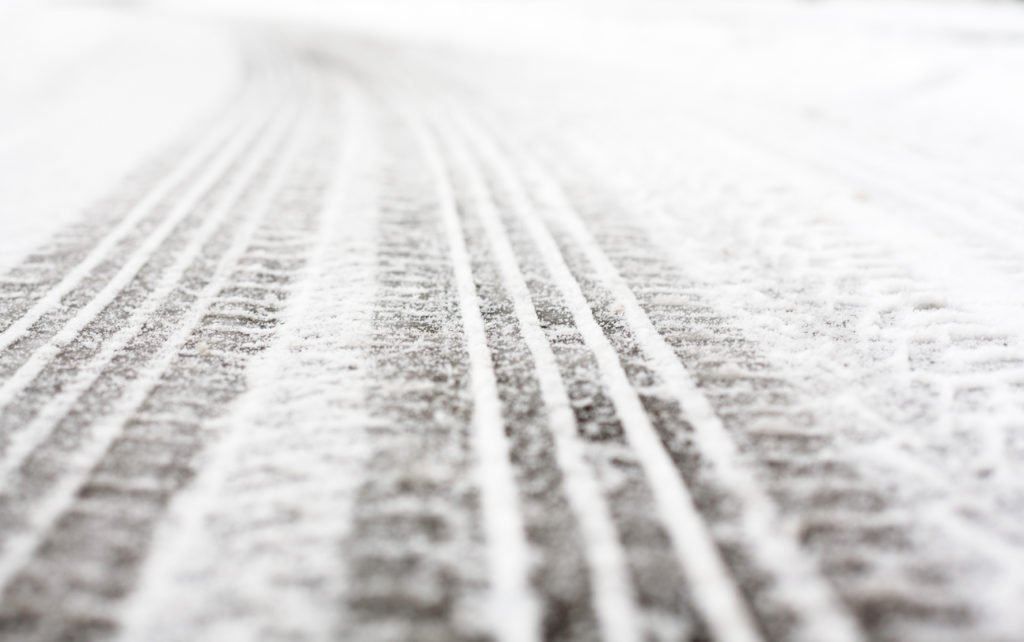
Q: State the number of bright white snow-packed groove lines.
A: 8